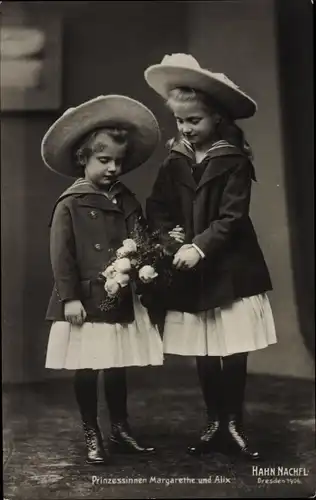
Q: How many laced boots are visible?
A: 4